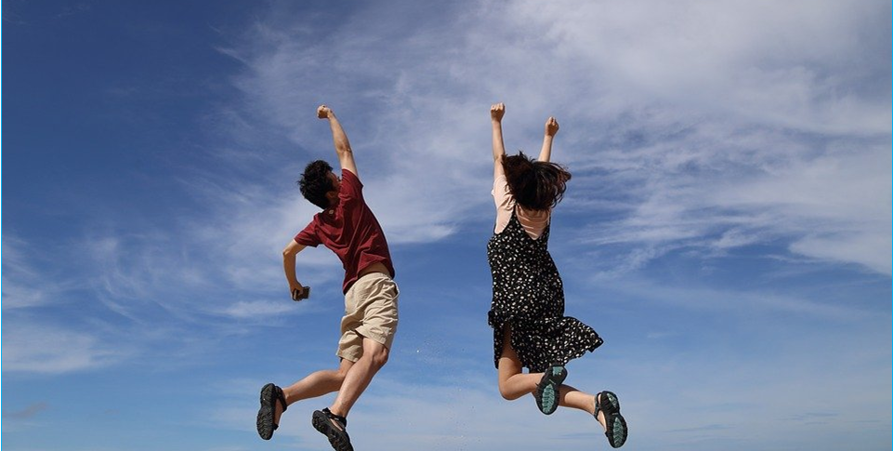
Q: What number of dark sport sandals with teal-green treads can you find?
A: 2